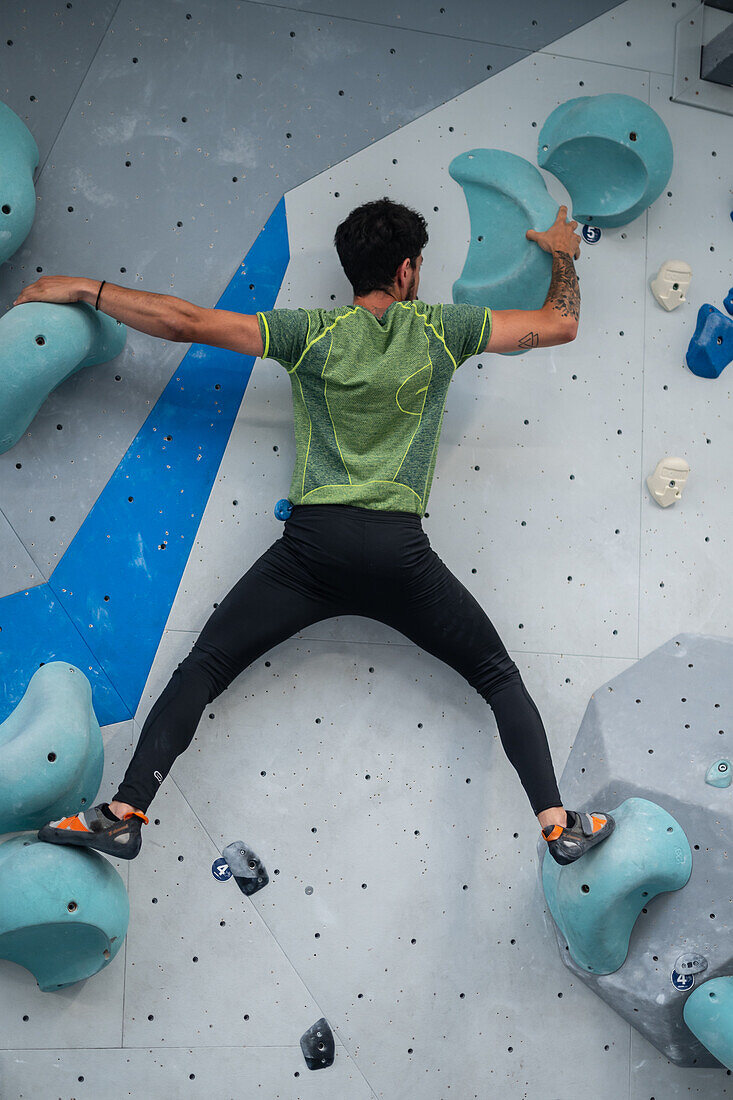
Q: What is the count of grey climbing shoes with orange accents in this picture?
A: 2